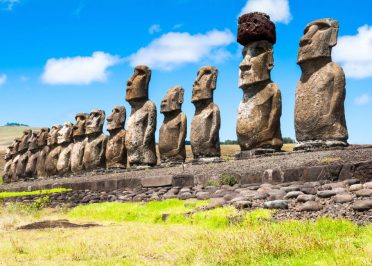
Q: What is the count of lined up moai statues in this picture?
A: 15